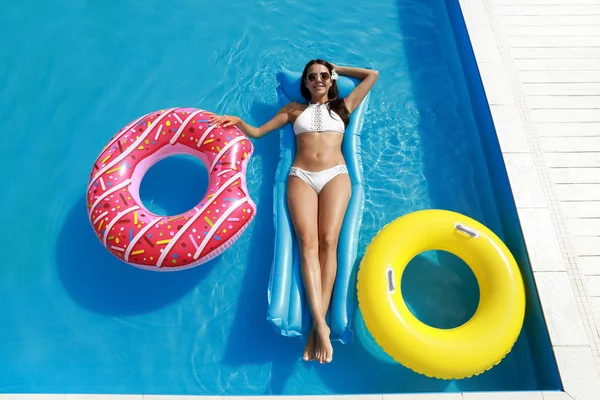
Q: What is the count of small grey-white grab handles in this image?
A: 2